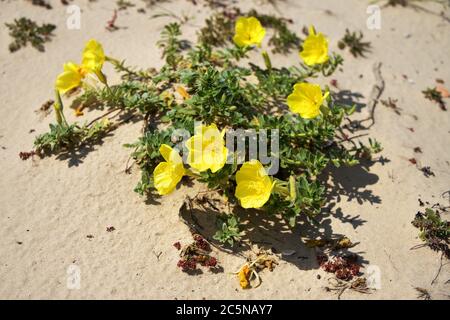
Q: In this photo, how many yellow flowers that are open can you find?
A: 8